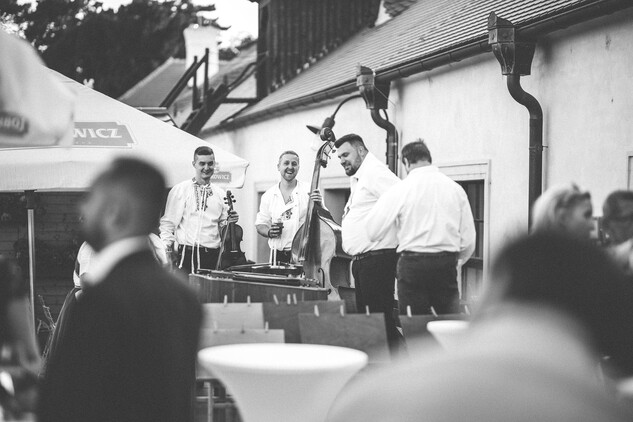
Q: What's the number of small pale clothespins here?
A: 14